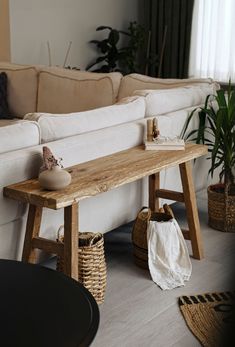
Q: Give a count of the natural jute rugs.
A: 1